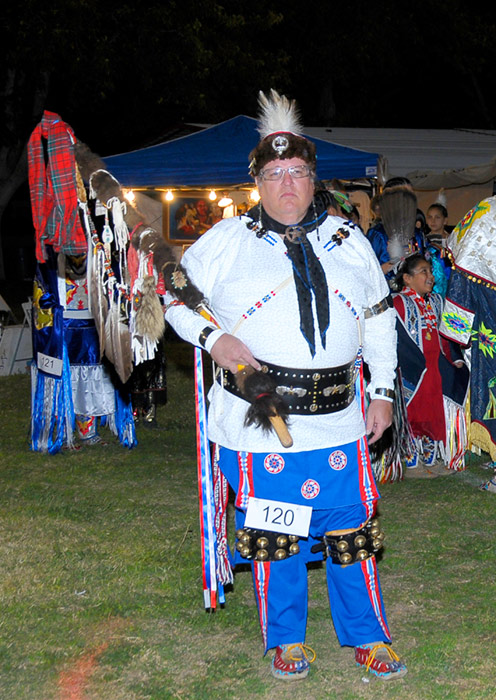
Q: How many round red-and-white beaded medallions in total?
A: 3